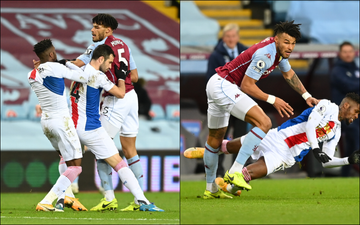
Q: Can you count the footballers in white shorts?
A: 5